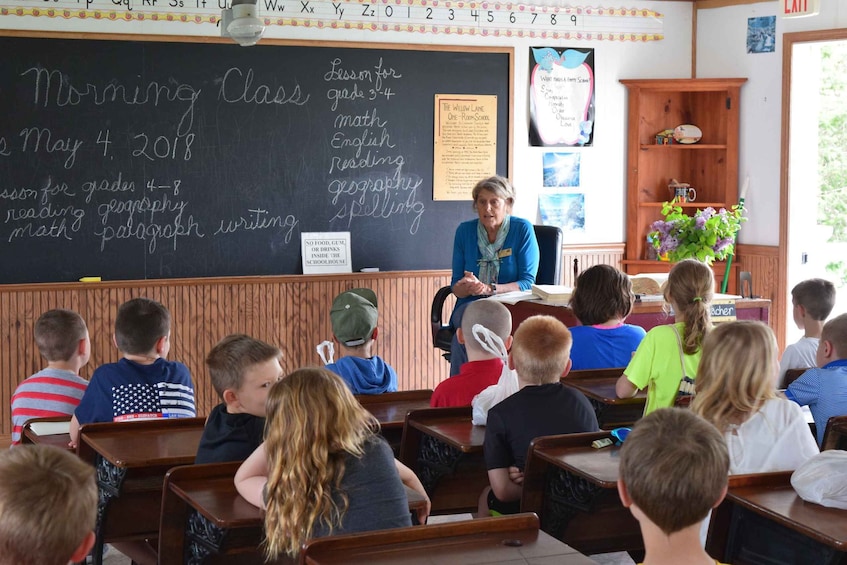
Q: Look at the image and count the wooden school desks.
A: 11